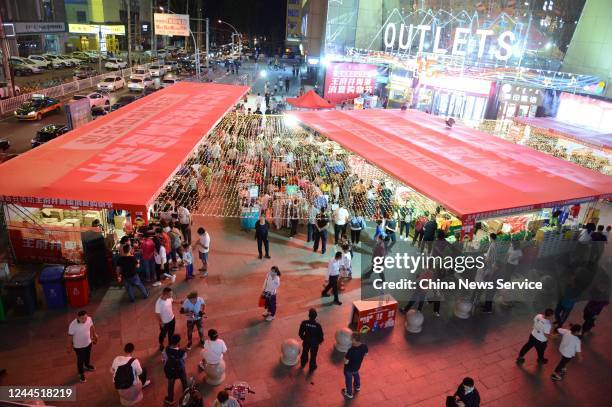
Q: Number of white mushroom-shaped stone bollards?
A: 6